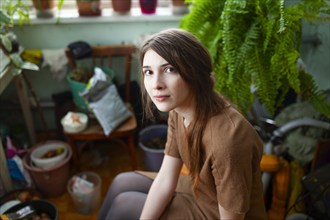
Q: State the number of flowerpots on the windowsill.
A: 5